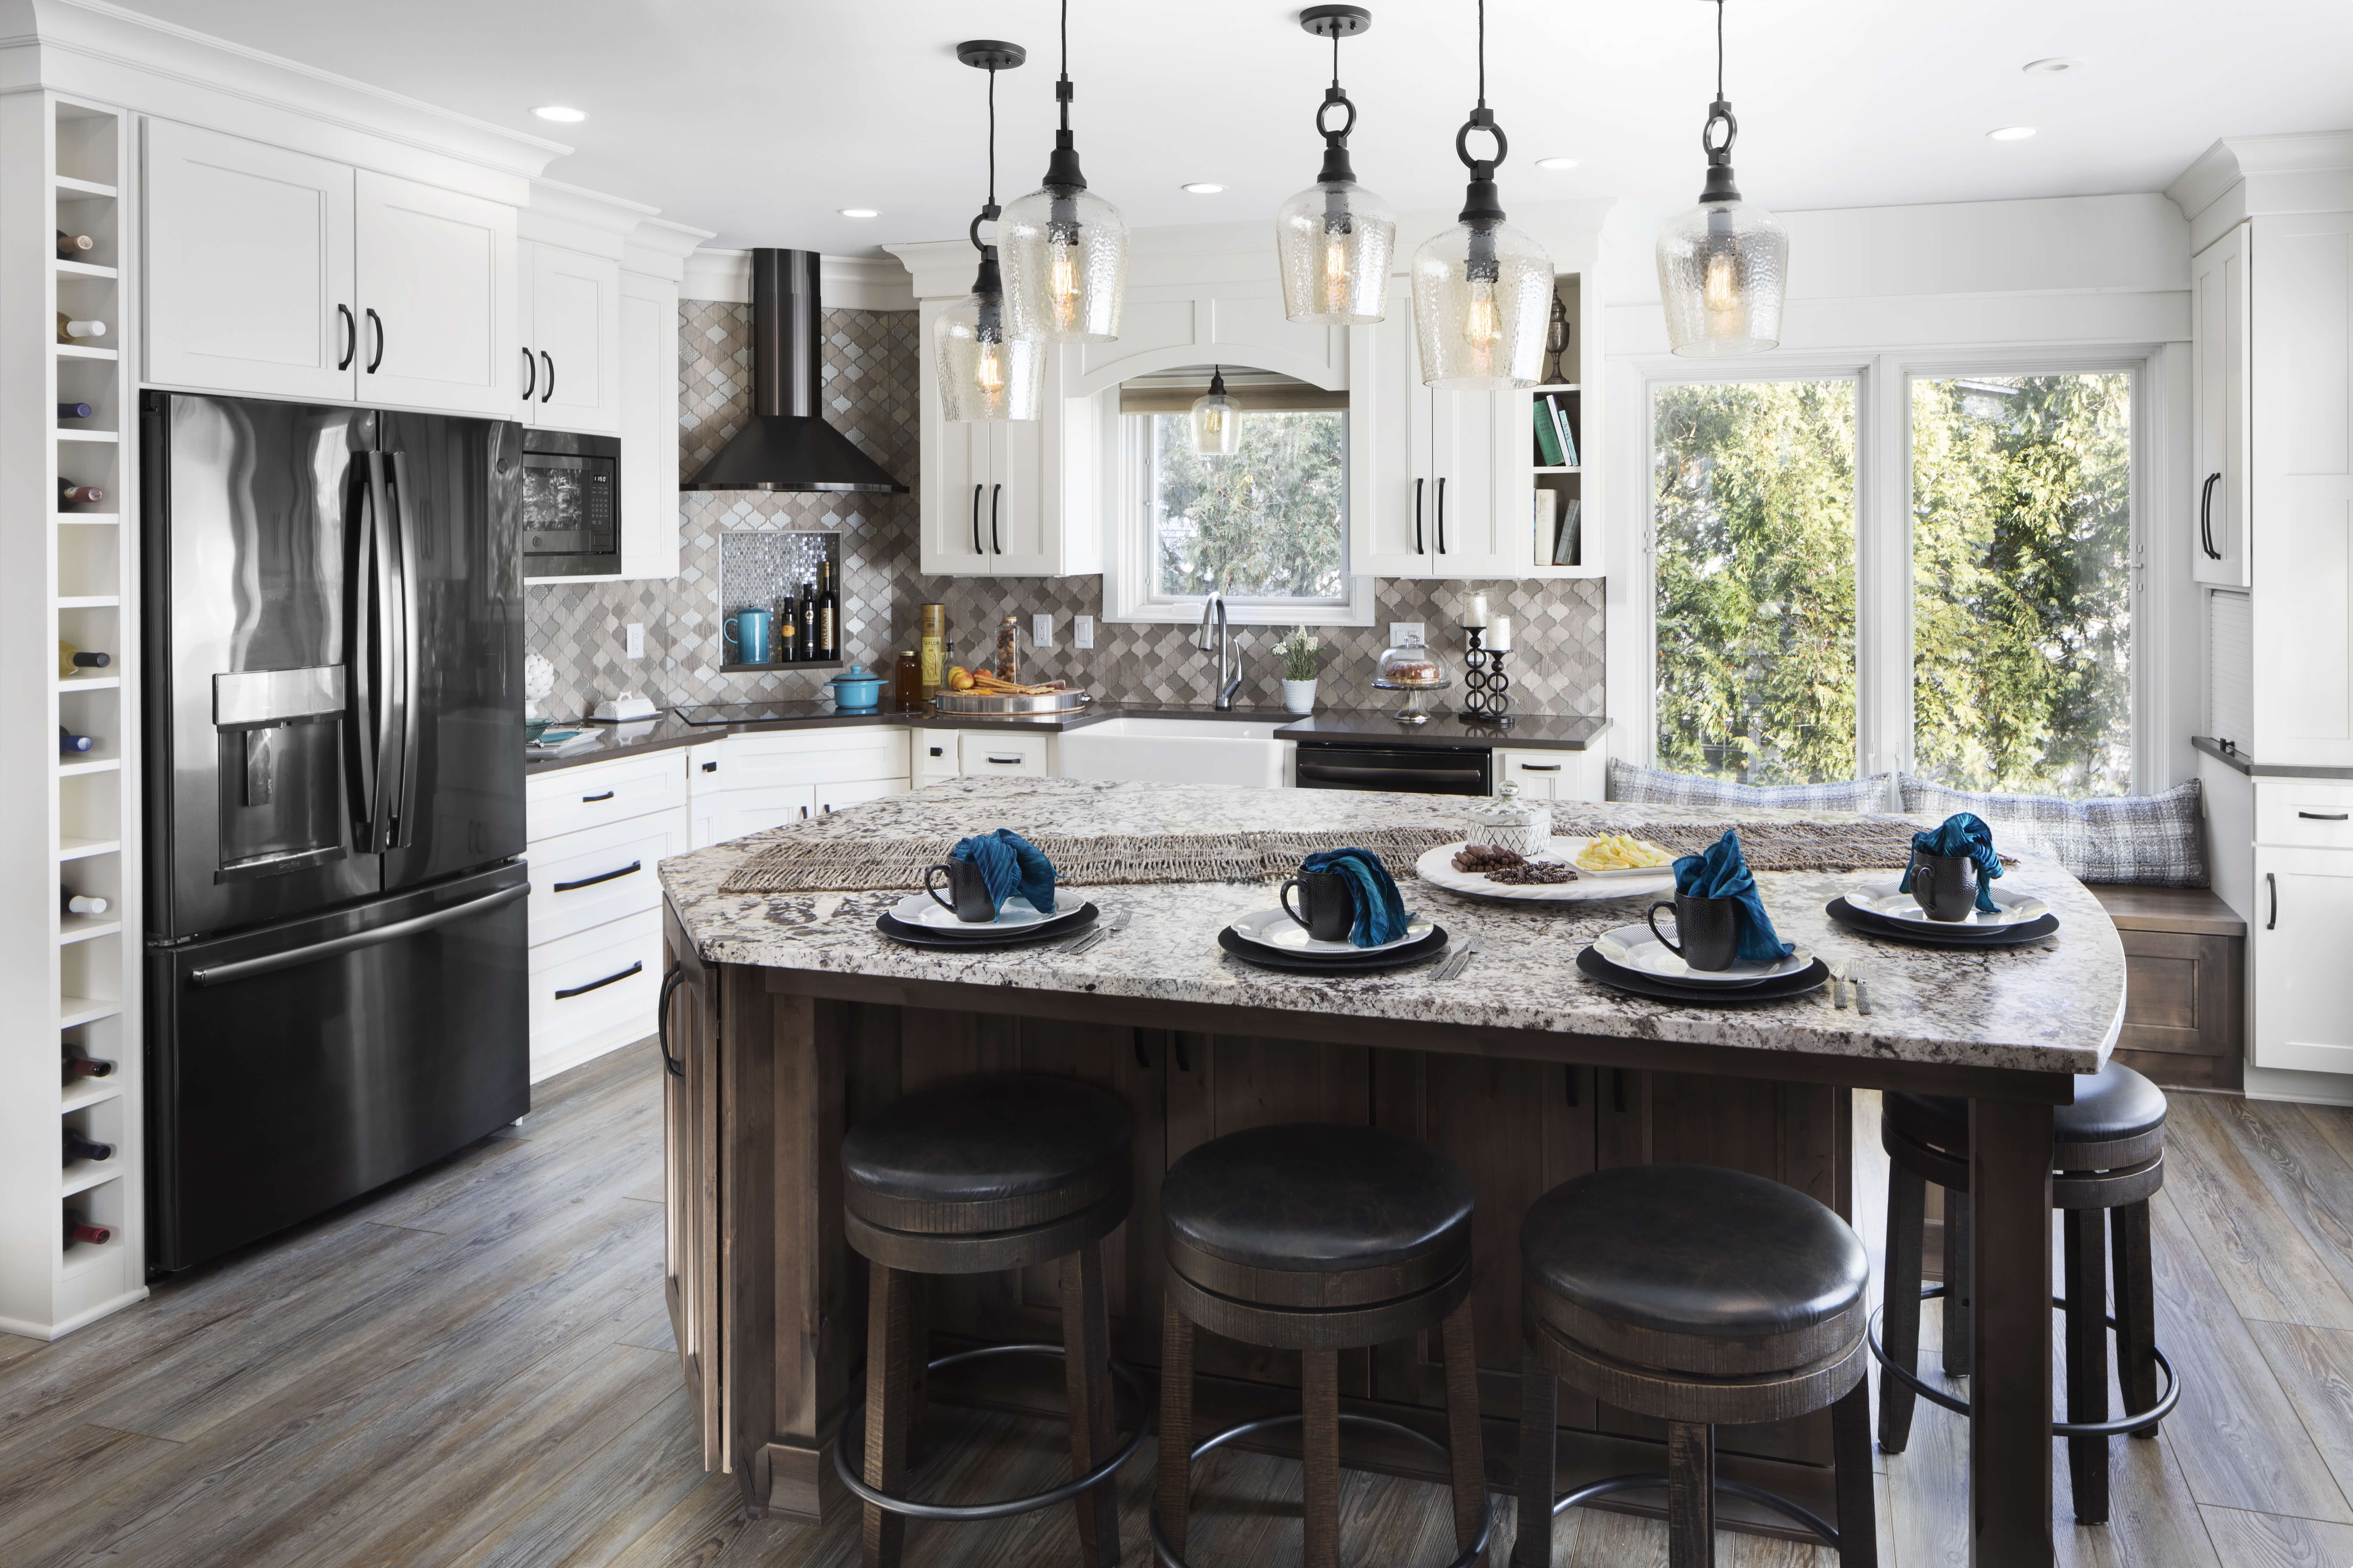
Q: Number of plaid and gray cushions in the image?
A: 2